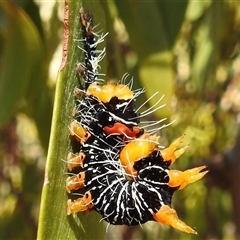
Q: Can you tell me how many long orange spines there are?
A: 5